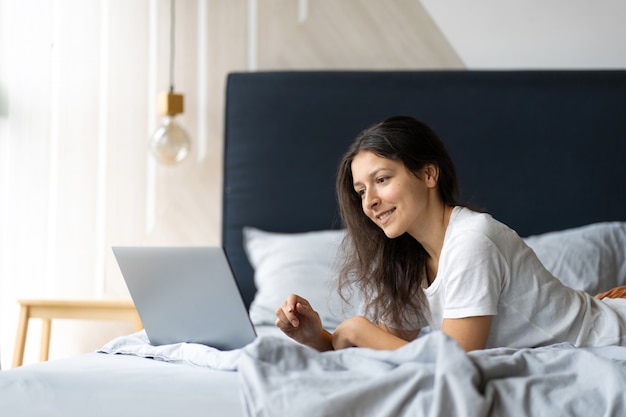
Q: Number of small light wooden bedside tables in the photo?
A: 1